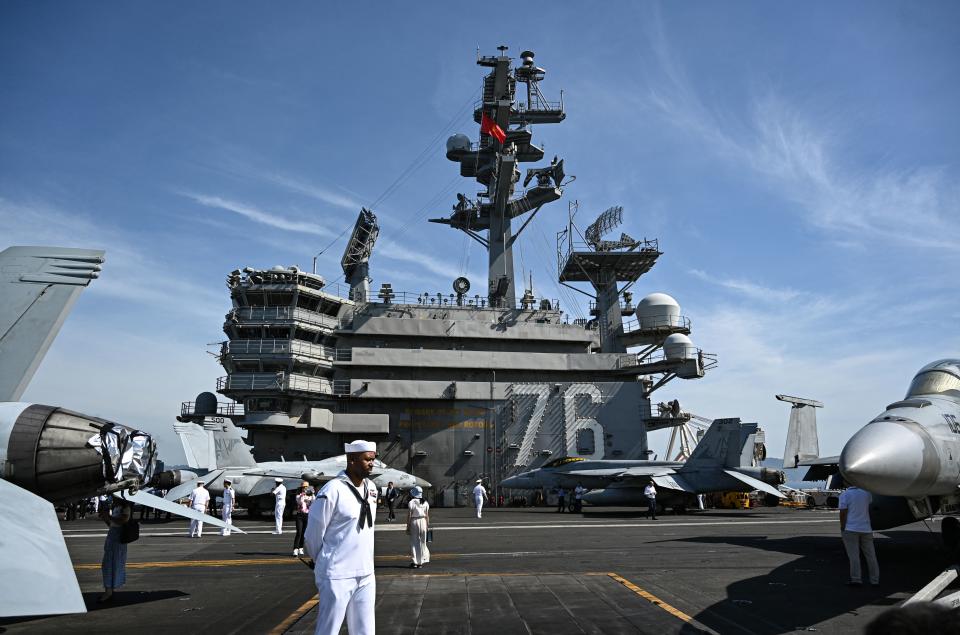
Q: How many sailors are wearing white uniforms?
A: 5